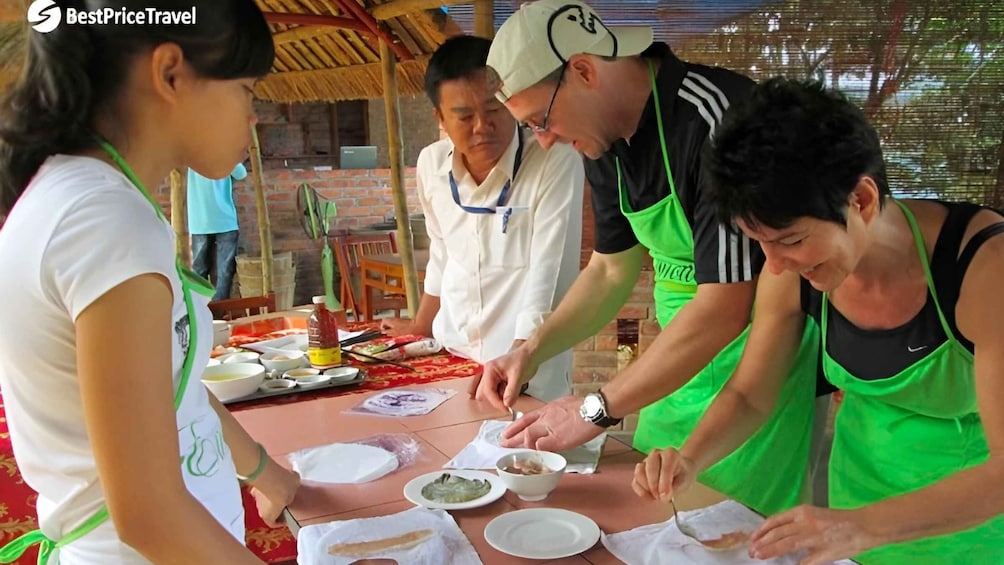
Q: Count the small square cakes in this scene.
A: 0